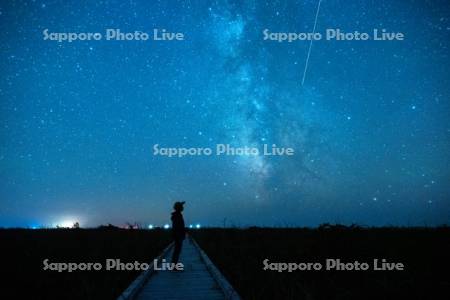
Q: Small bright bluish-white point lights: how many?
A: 4